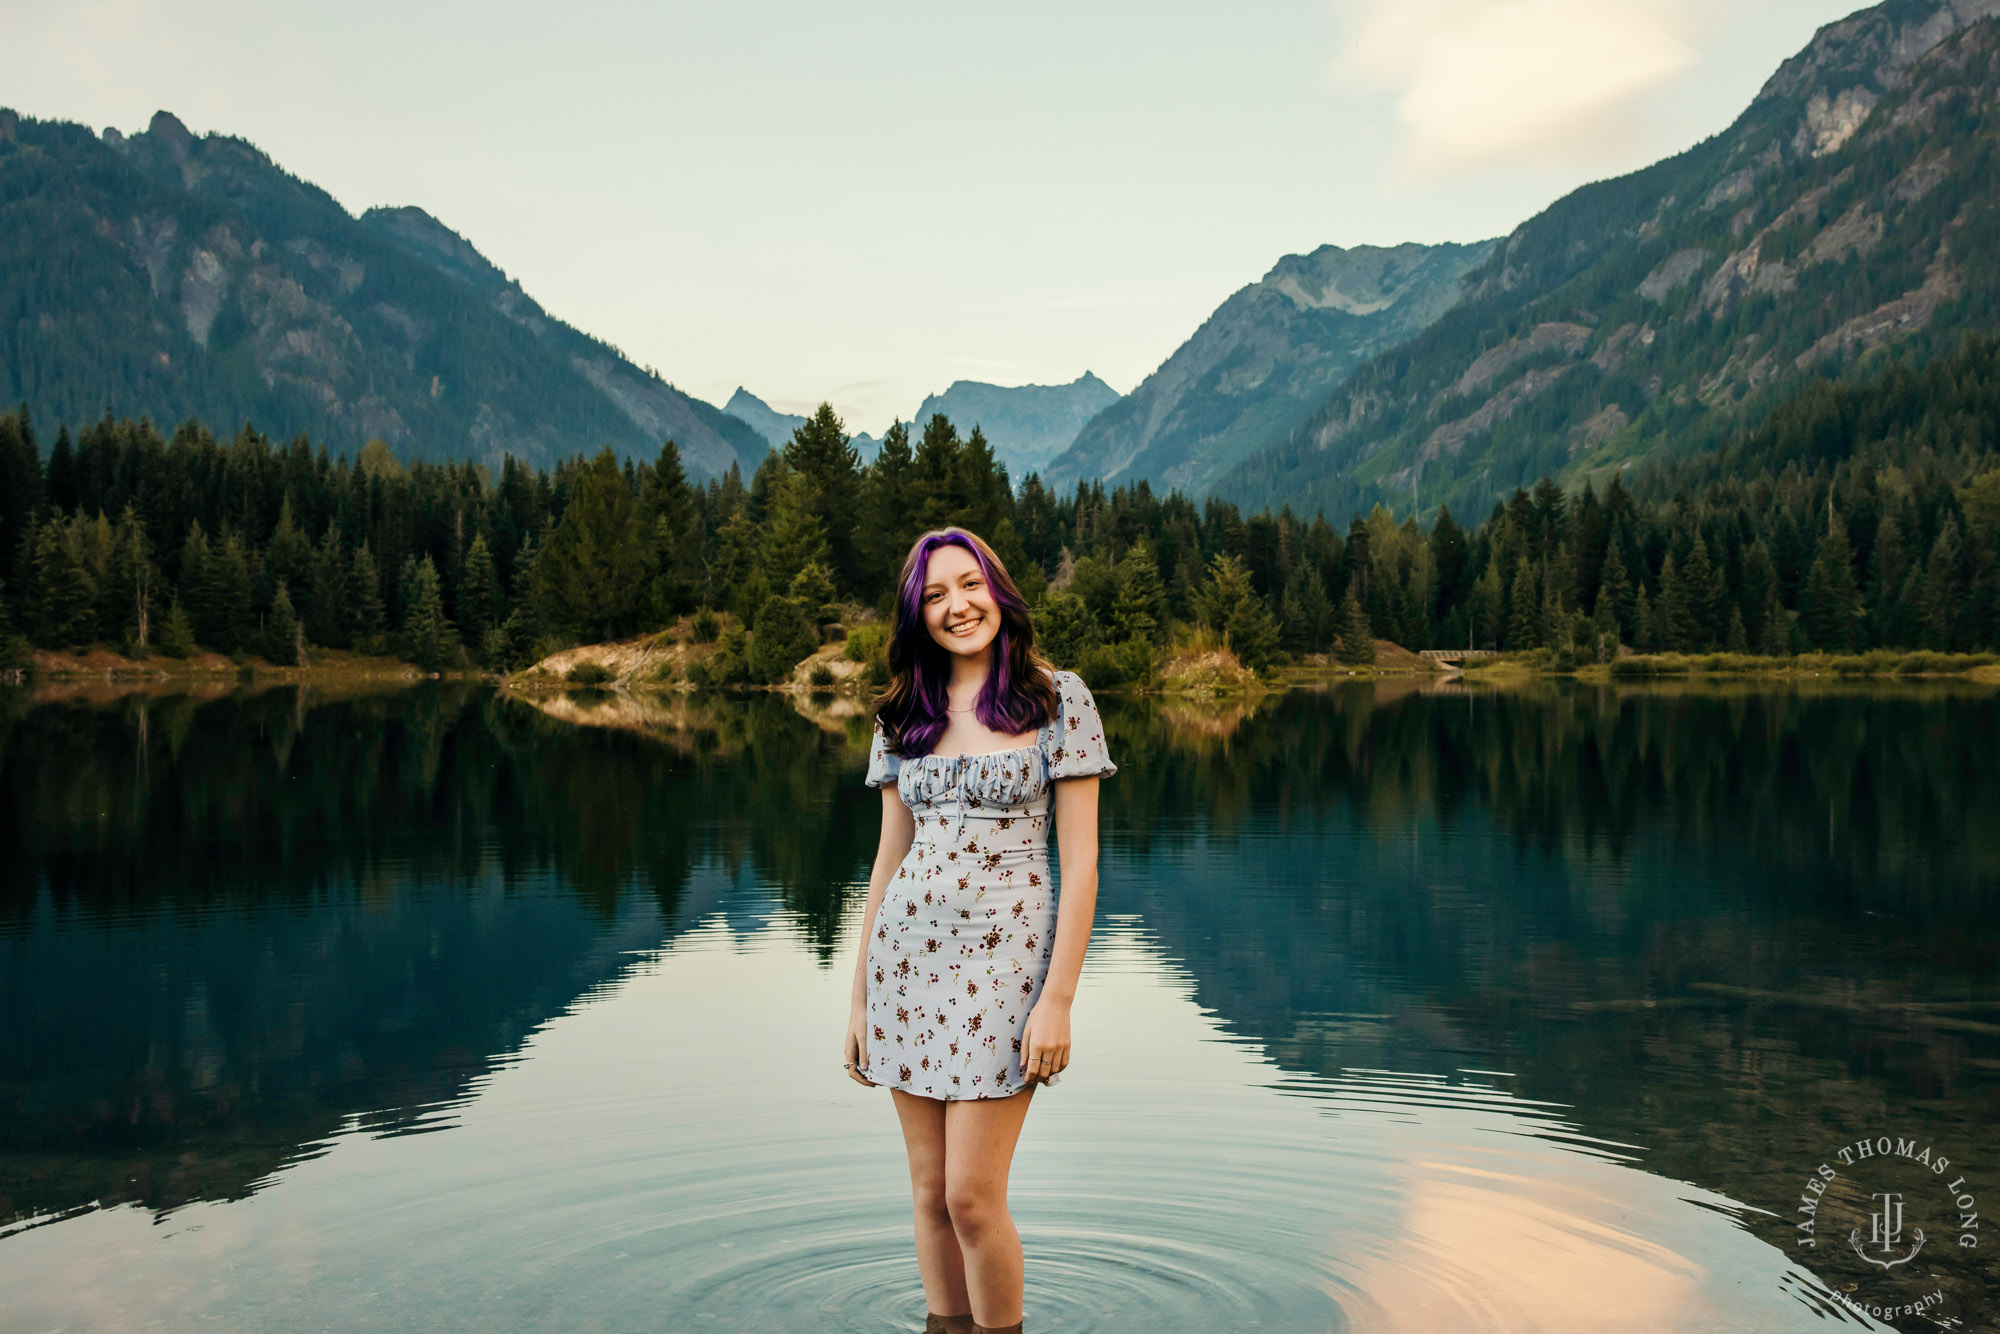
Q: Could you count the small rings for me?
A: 3